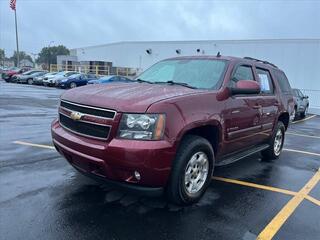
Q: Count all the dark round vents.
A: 3